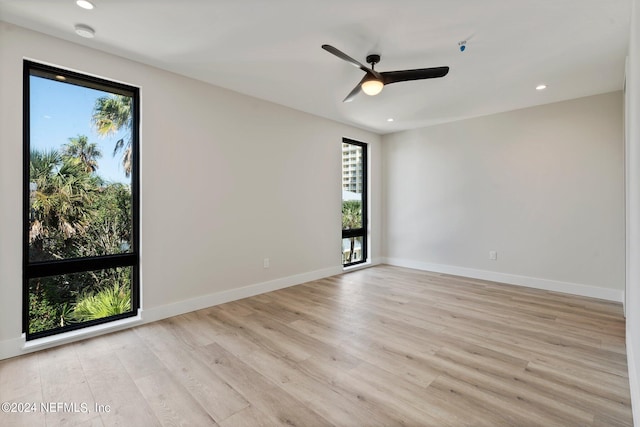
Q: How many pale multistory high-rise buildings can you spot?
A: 1